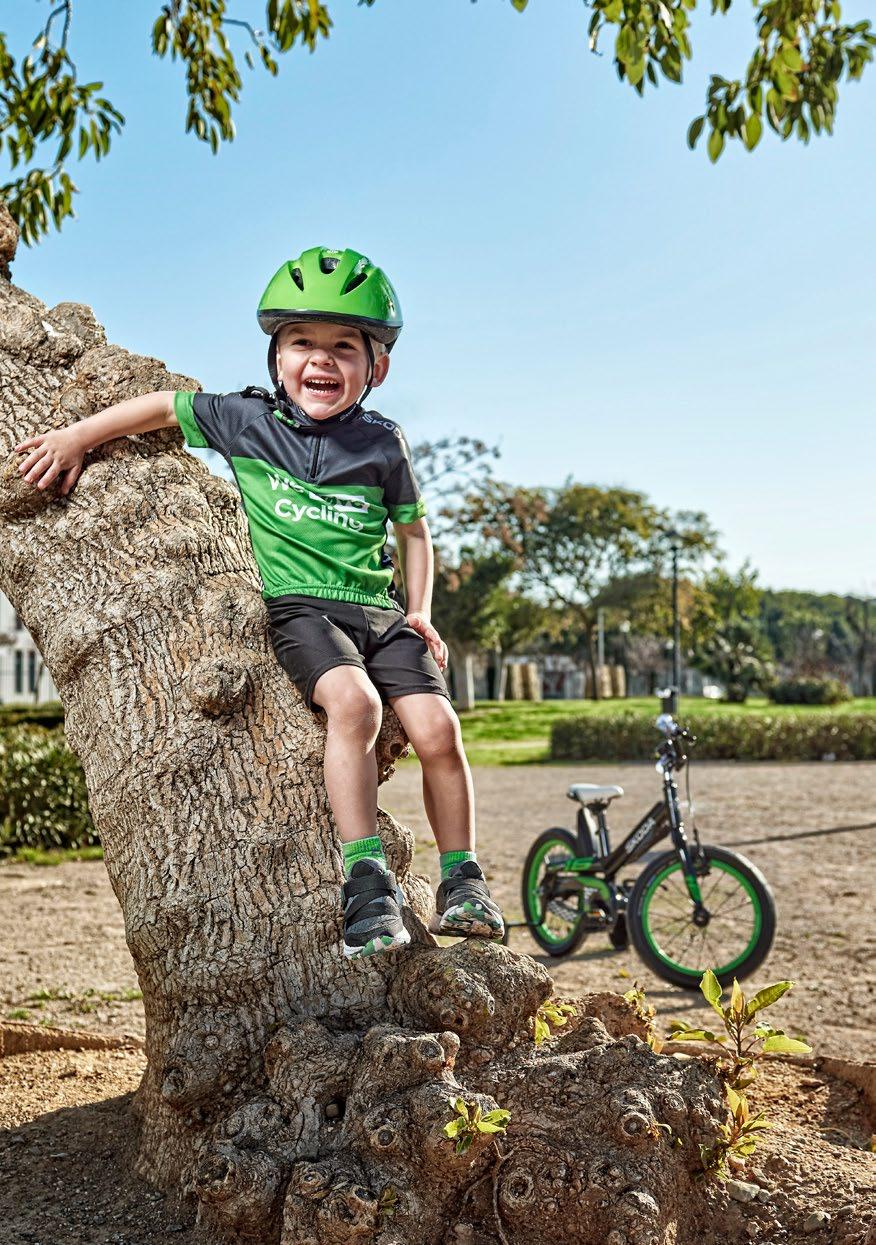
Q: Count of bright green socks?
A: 2